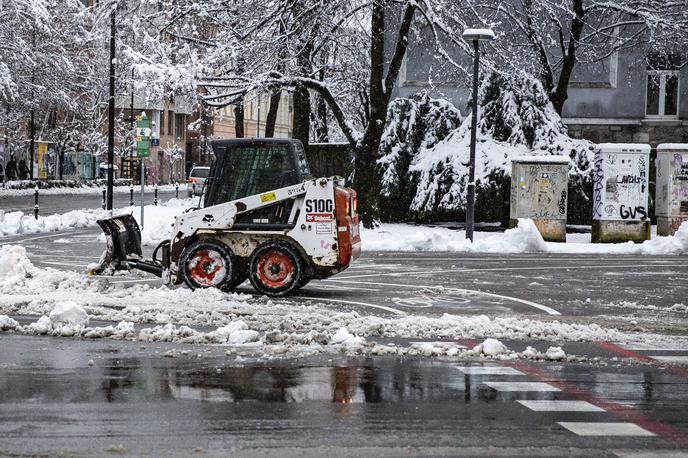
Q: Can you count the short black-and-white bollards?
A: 6